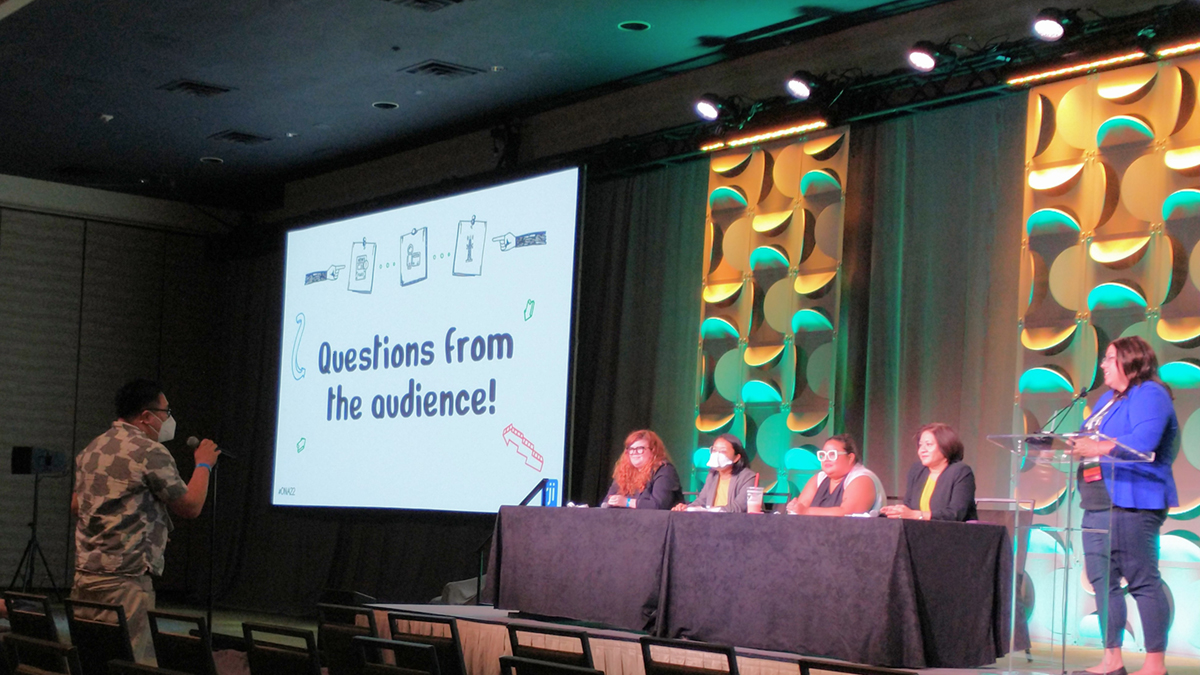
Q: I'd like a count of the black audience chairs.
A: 13